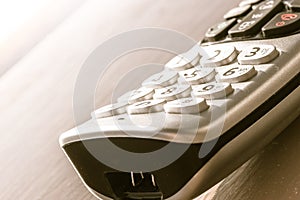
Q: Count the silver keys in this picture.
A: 12